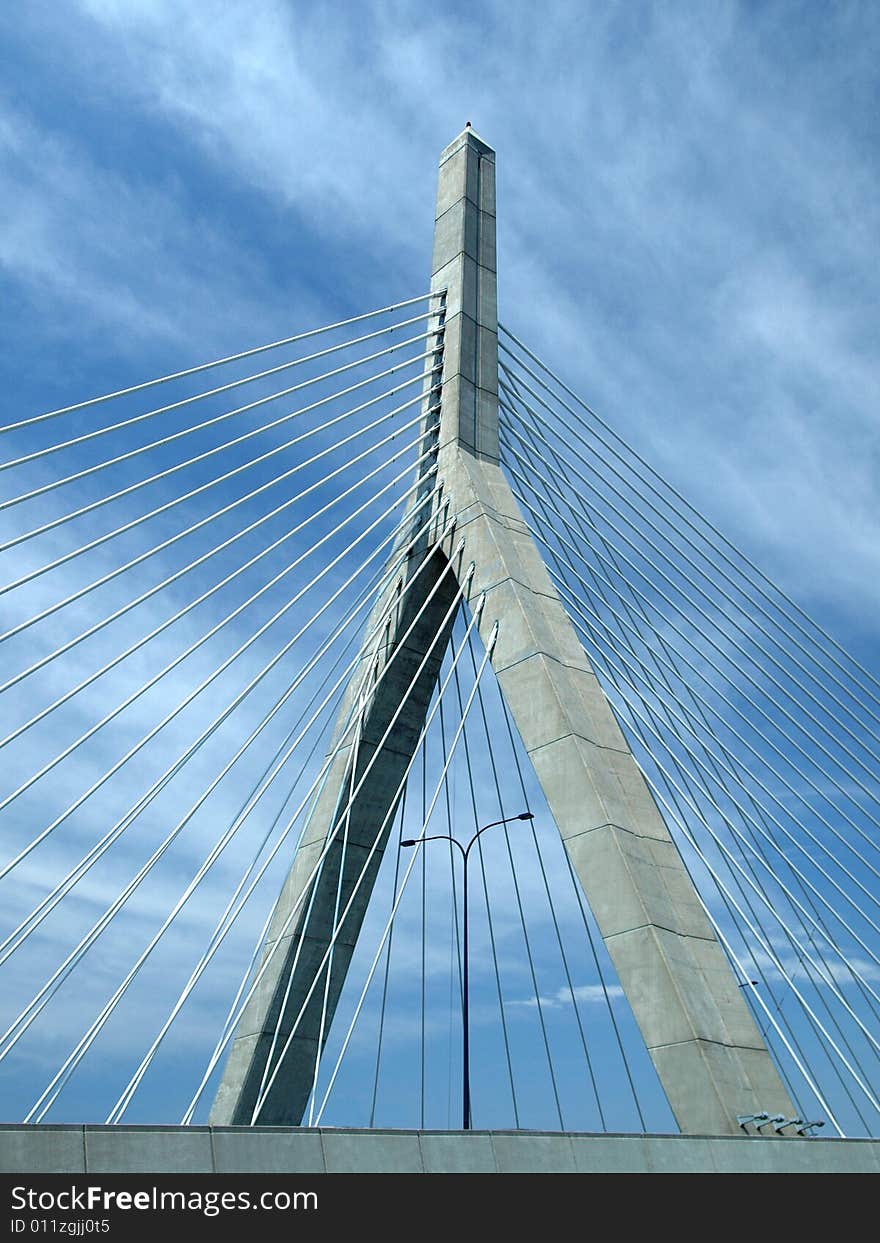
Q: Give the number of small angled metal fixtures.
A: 4